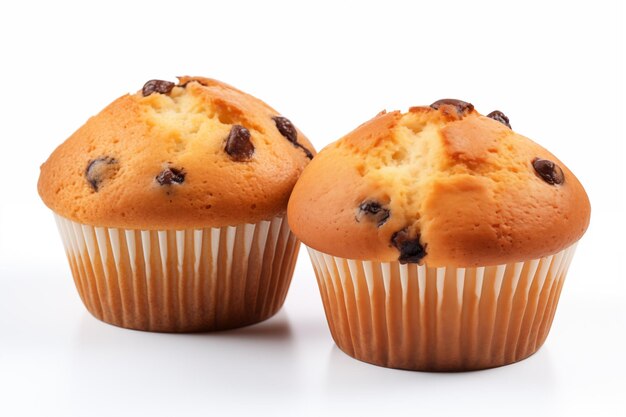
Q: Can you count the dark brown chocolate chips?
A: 10